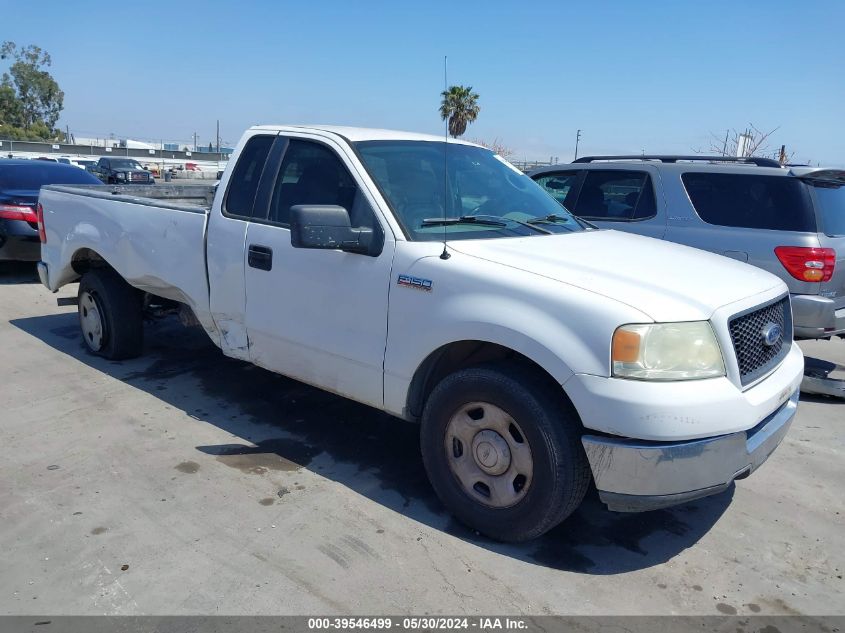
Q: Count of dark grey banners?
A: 1